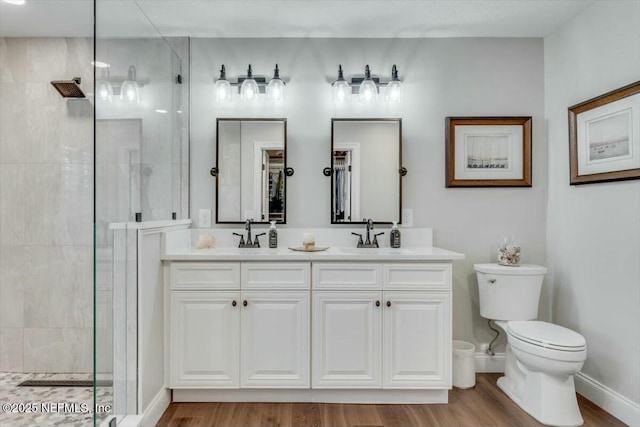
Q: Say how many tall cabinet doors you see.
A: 4